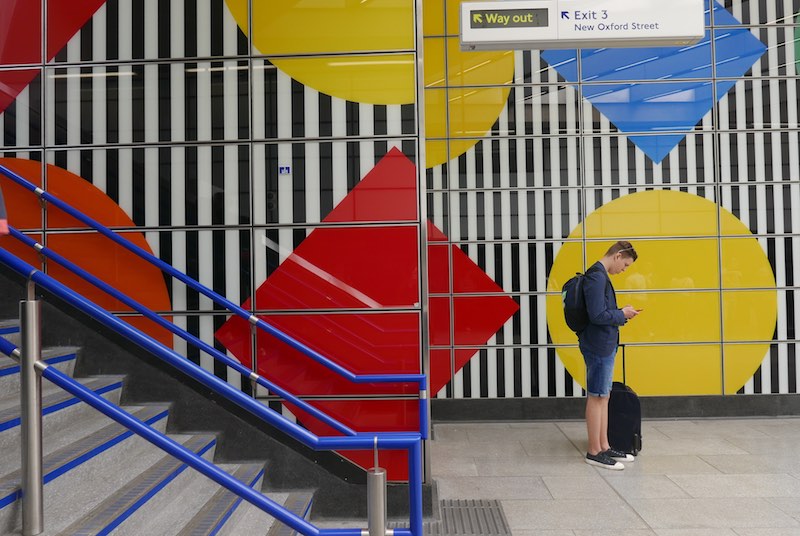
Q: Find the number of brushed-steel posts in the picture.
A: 2